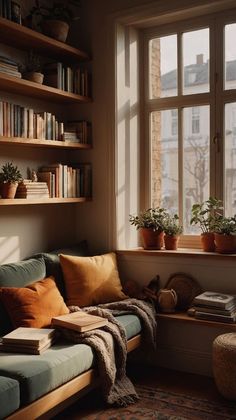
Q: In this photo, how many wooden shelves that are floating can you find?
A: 4